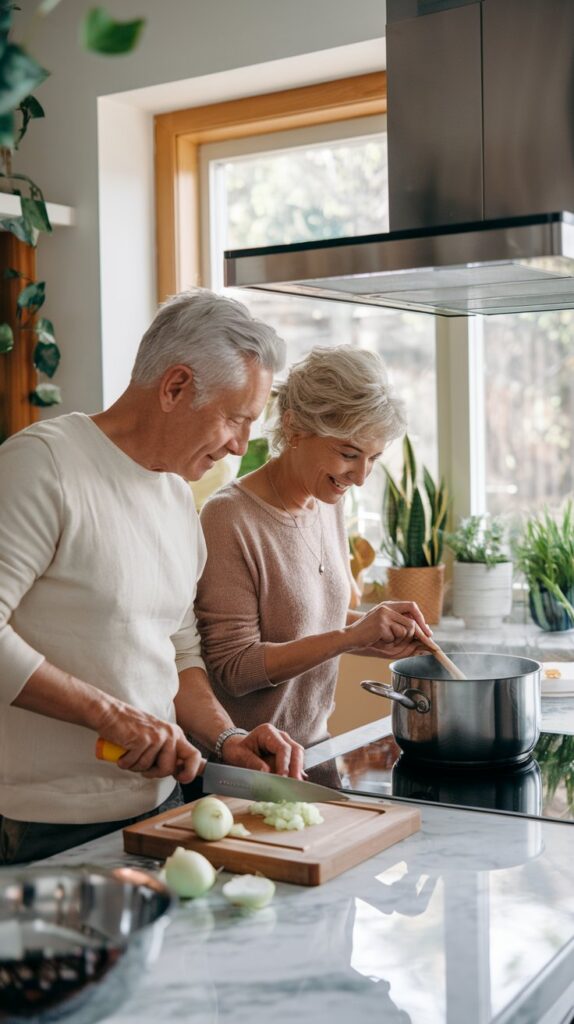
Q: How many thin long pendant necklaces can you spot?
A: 1